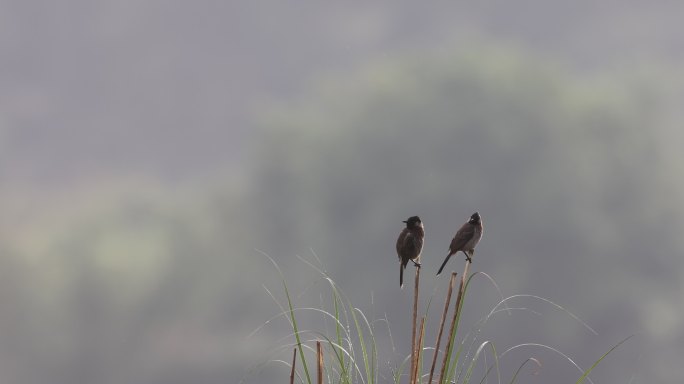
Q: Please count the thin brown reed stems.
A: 6